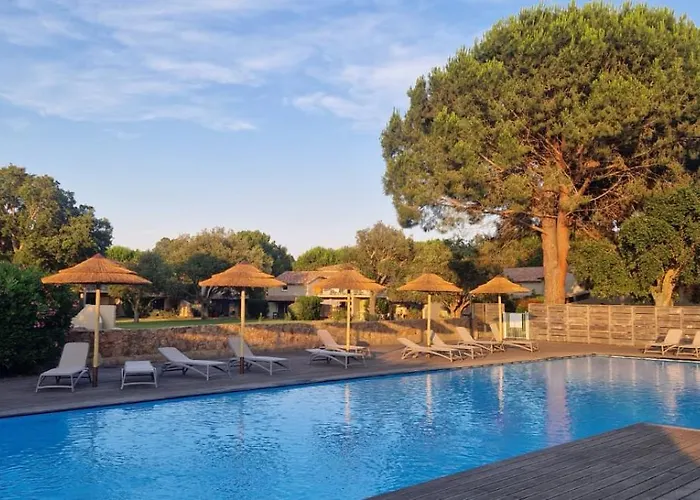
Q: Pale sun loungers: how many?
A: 12